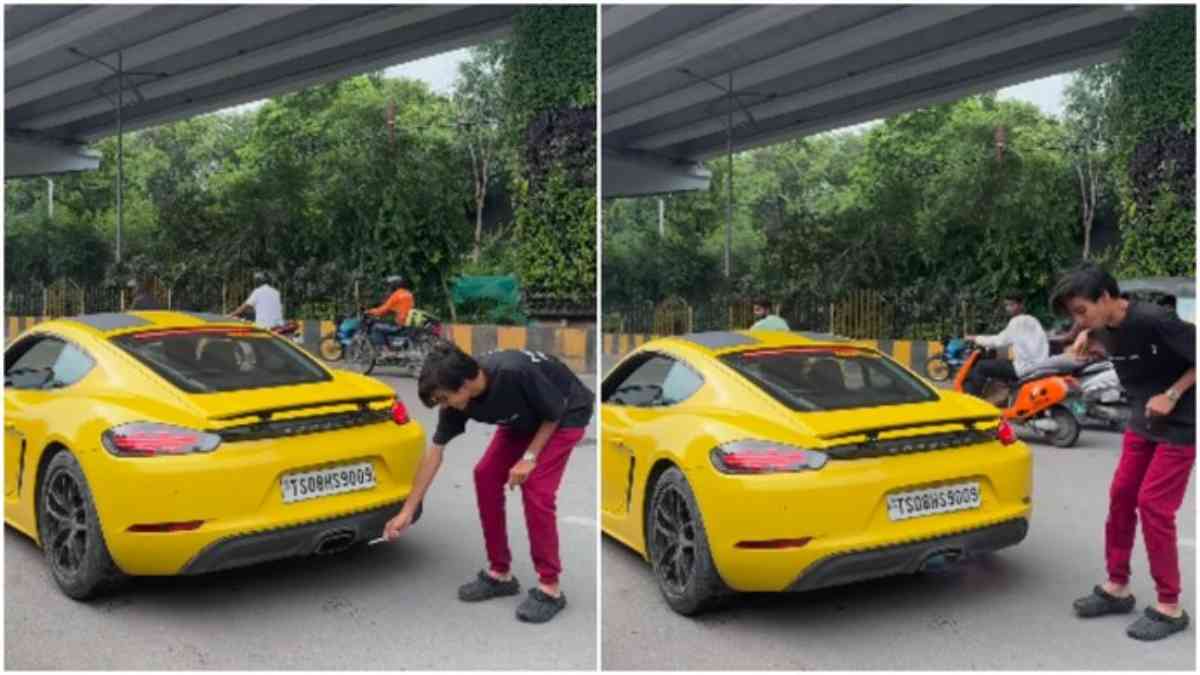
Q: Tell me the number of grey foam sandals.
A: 4